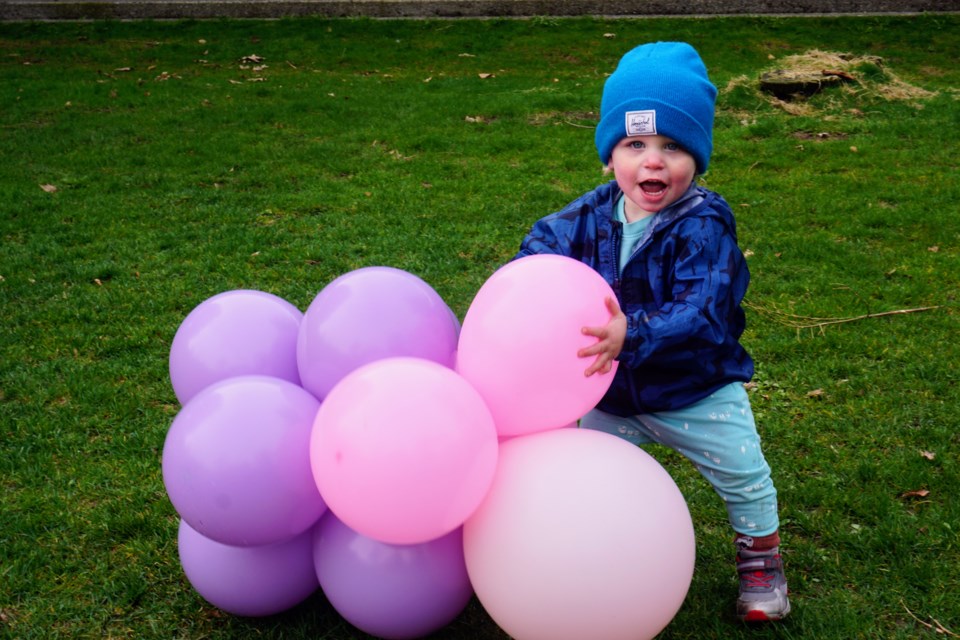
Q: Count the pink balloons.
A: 3